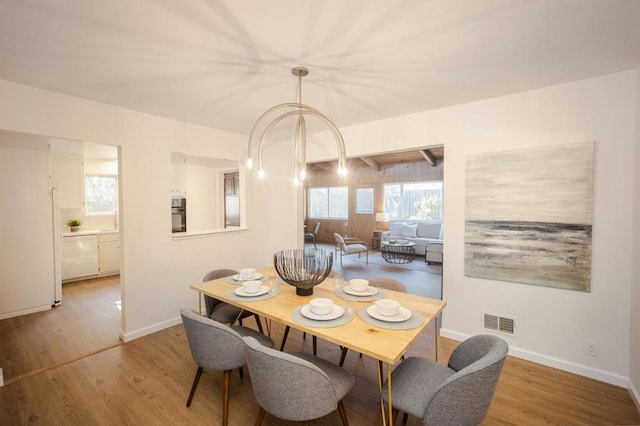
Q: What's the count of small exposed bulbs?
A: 6